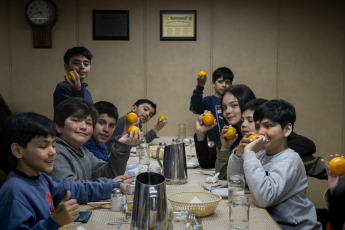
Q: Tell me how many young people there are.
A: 9